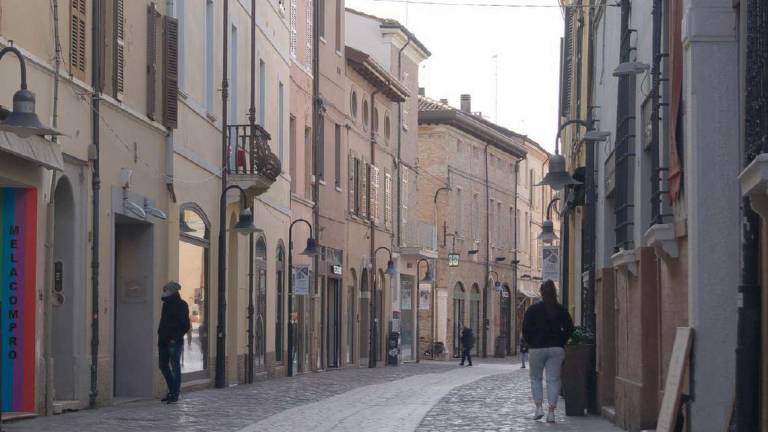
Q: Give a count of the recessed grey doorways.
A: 2